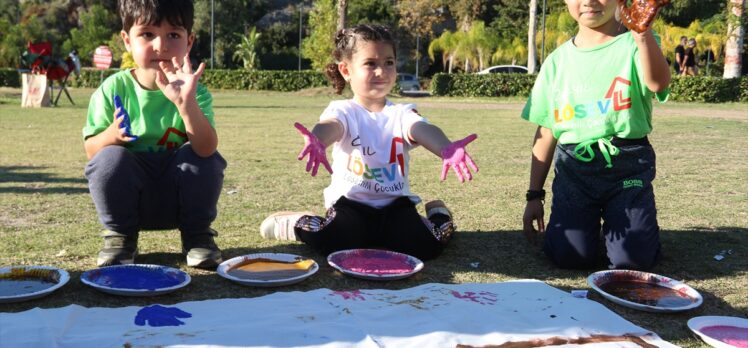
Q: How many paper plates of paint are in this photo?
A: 6